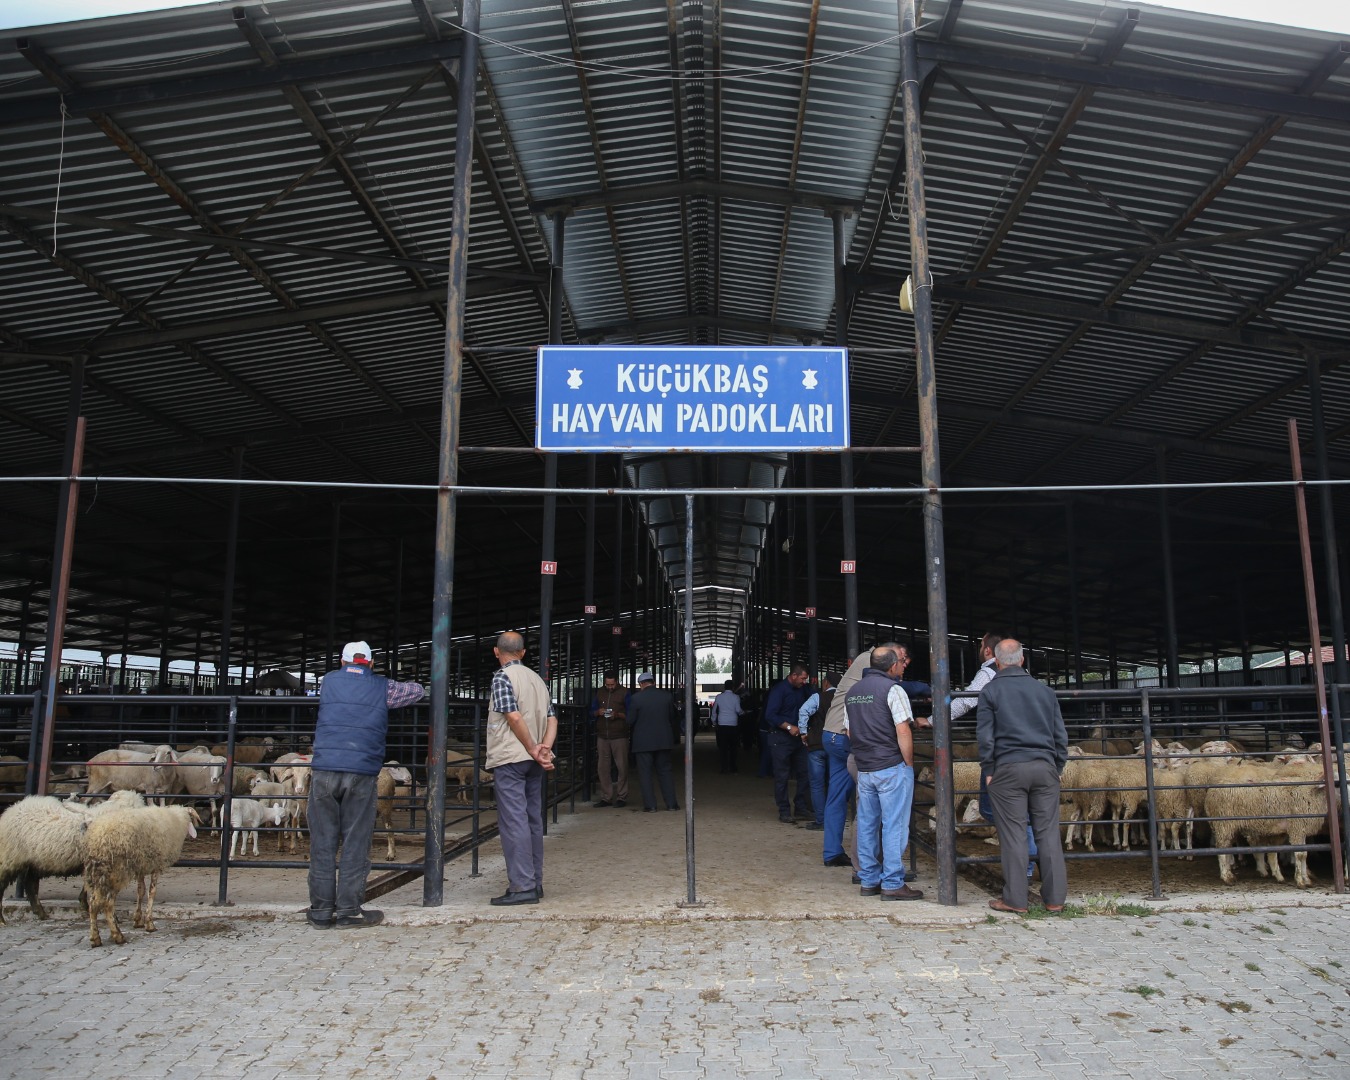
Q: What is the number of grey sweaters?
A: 1